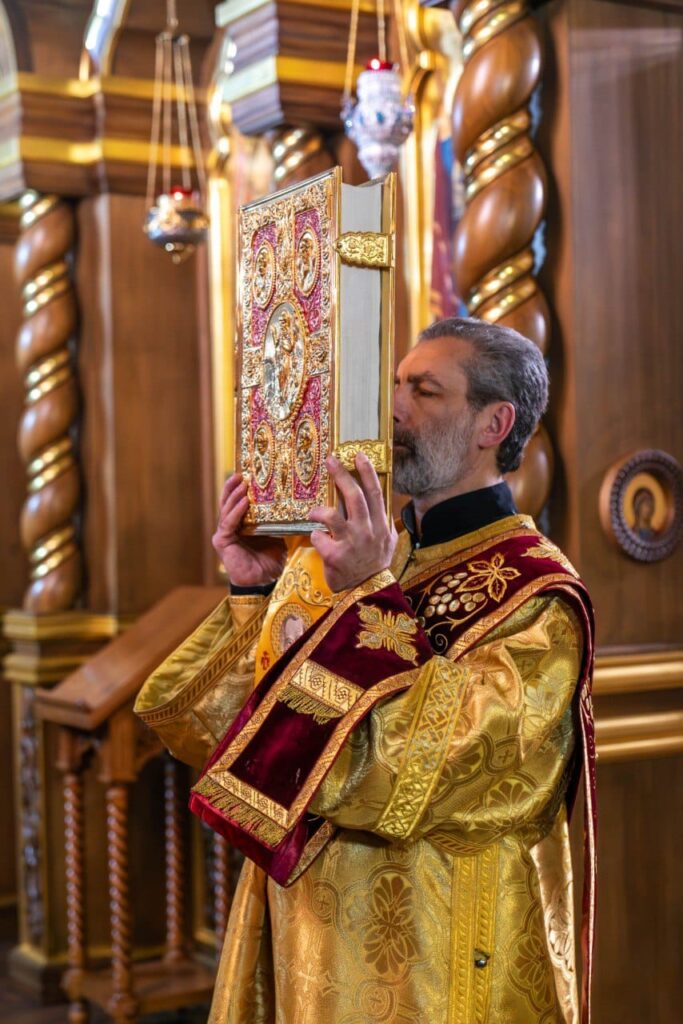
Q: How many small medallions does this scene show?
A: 4